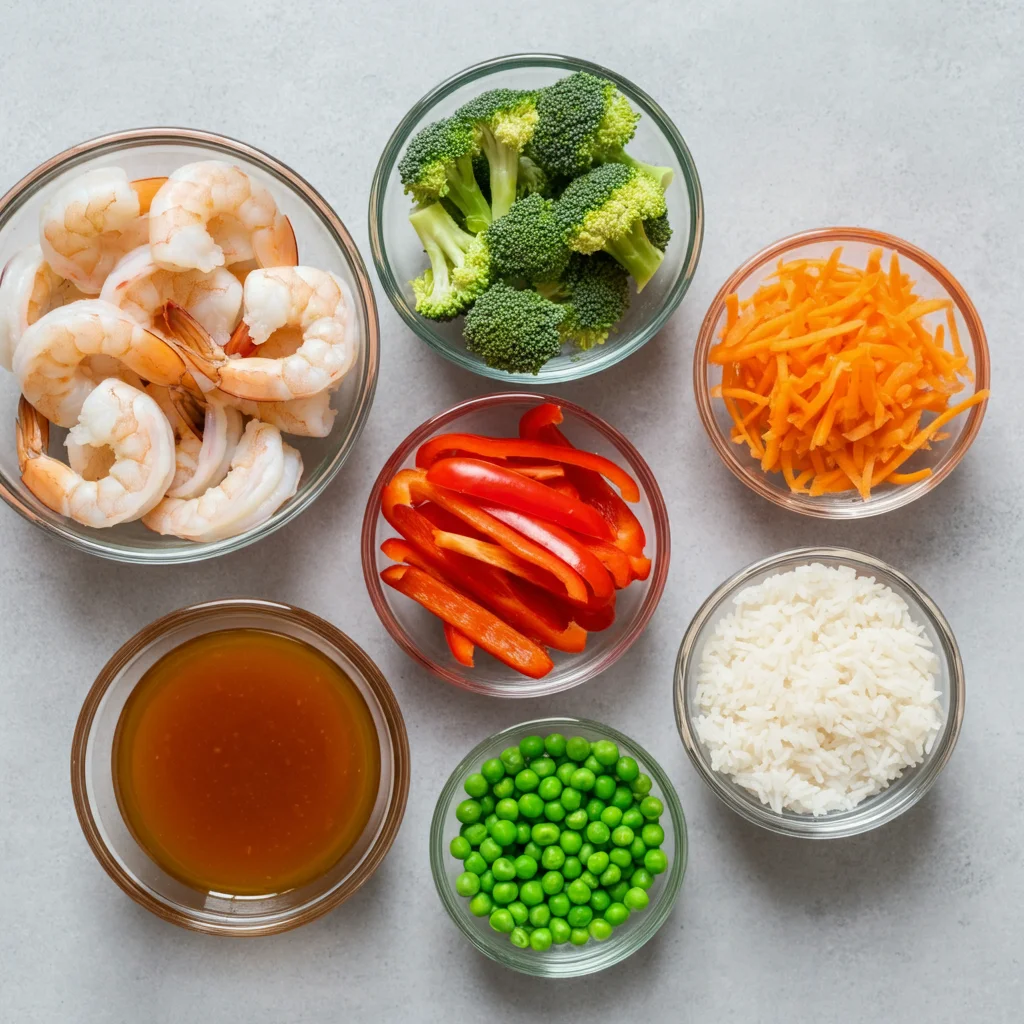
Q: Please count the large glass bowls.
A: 1